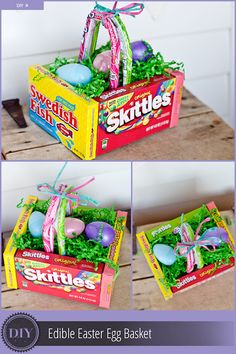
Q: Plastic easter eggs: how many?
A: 8